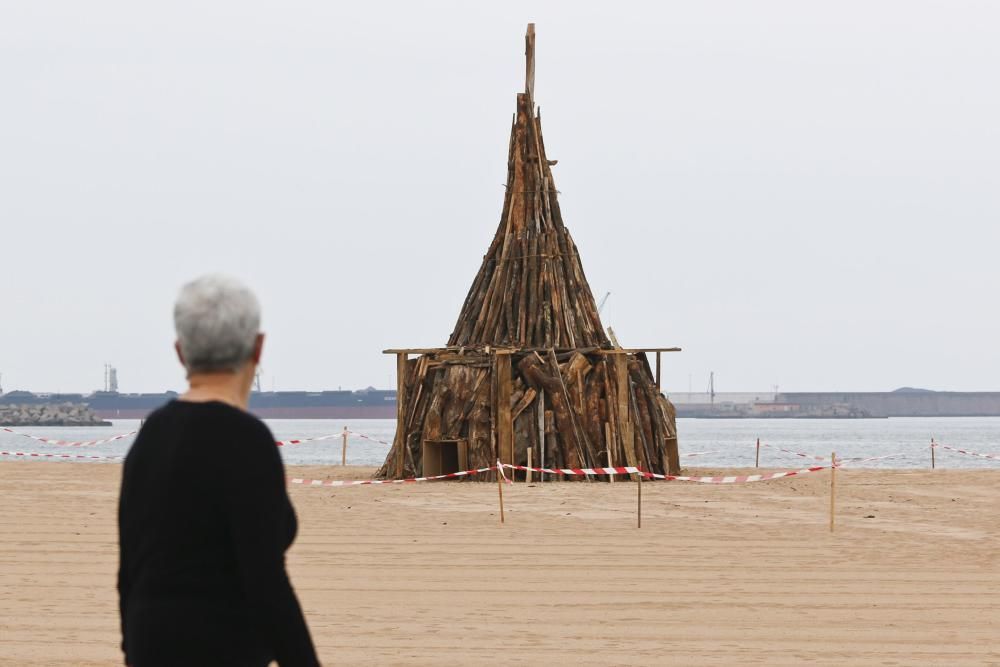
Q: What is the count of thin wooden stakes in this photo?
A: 6